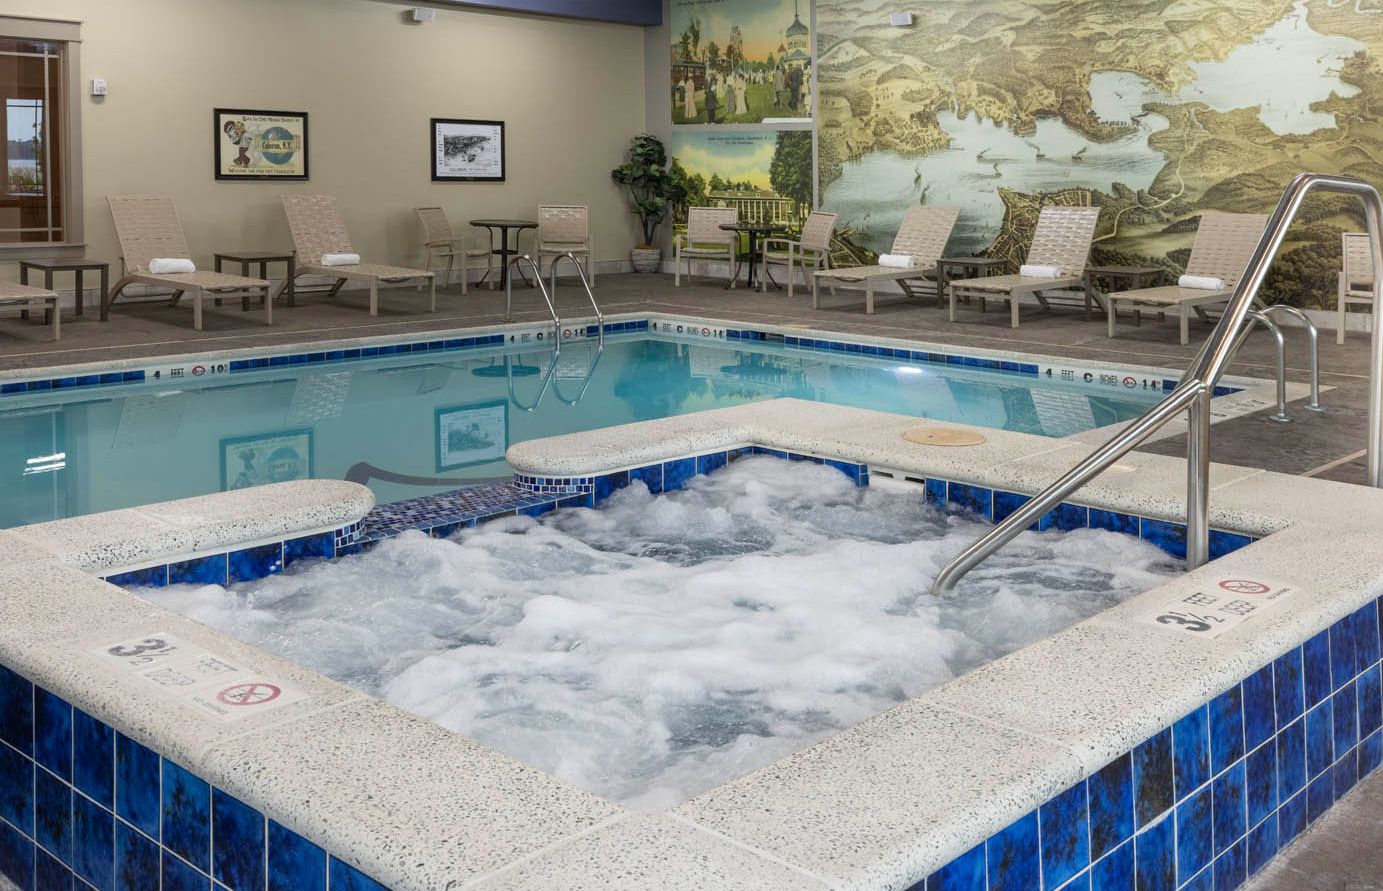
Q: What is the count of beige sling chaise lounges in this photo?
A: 6